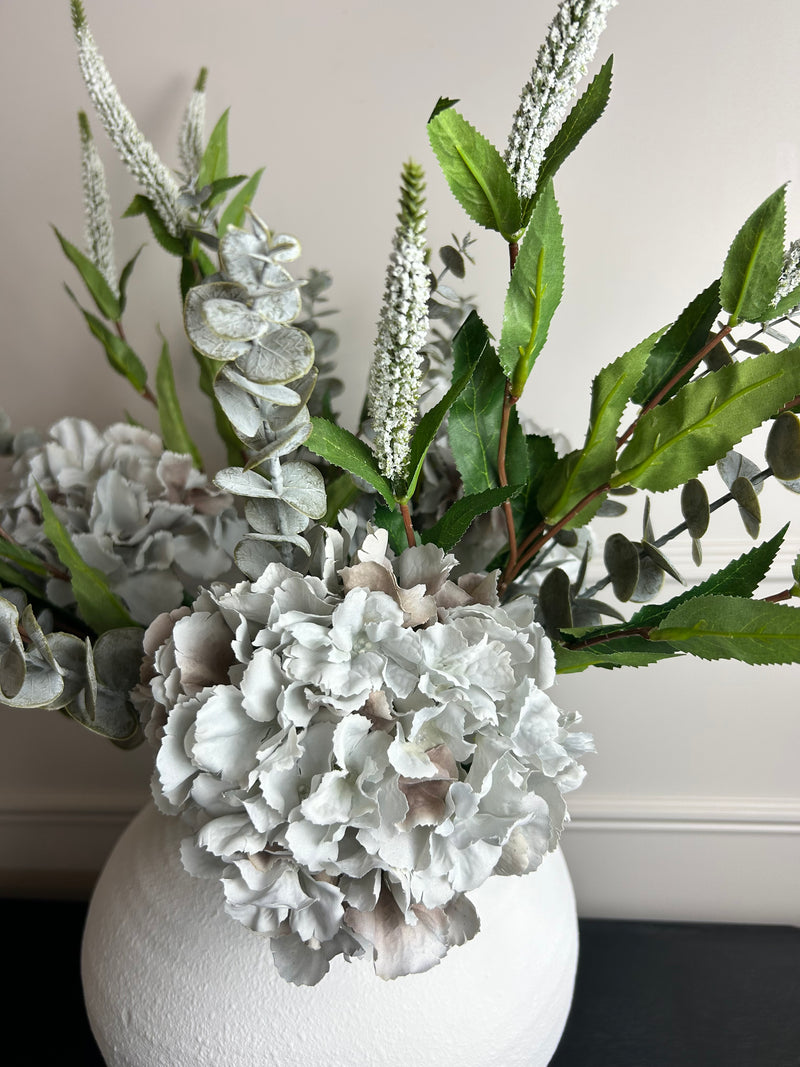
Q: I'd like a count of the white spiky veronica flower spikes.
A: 6